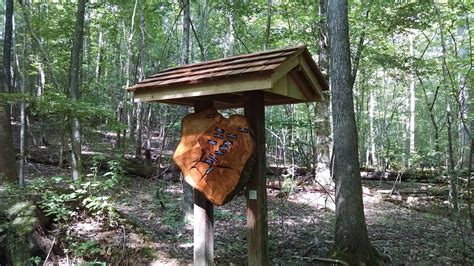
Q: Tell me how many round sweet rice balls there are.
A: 0